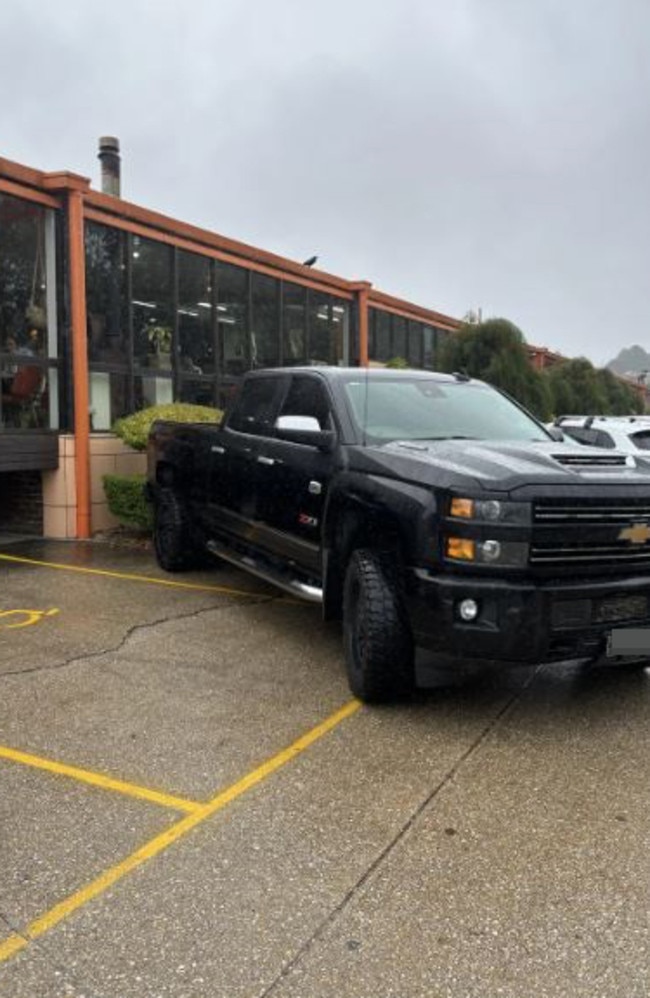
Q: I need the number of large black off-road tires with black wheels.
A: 2